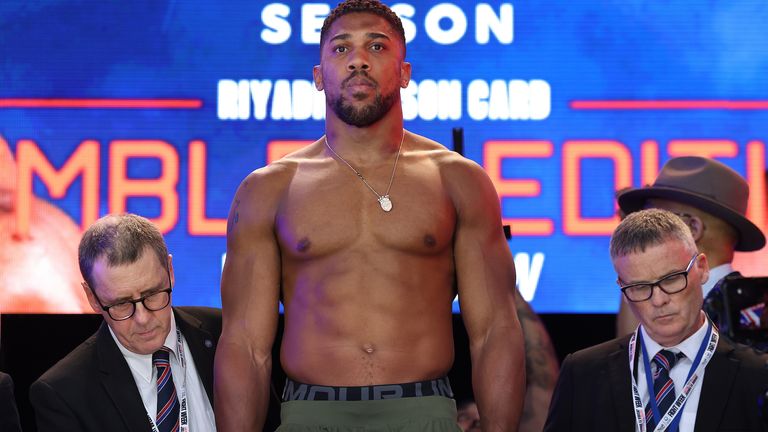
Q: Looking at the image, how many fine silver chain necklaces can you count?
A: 1